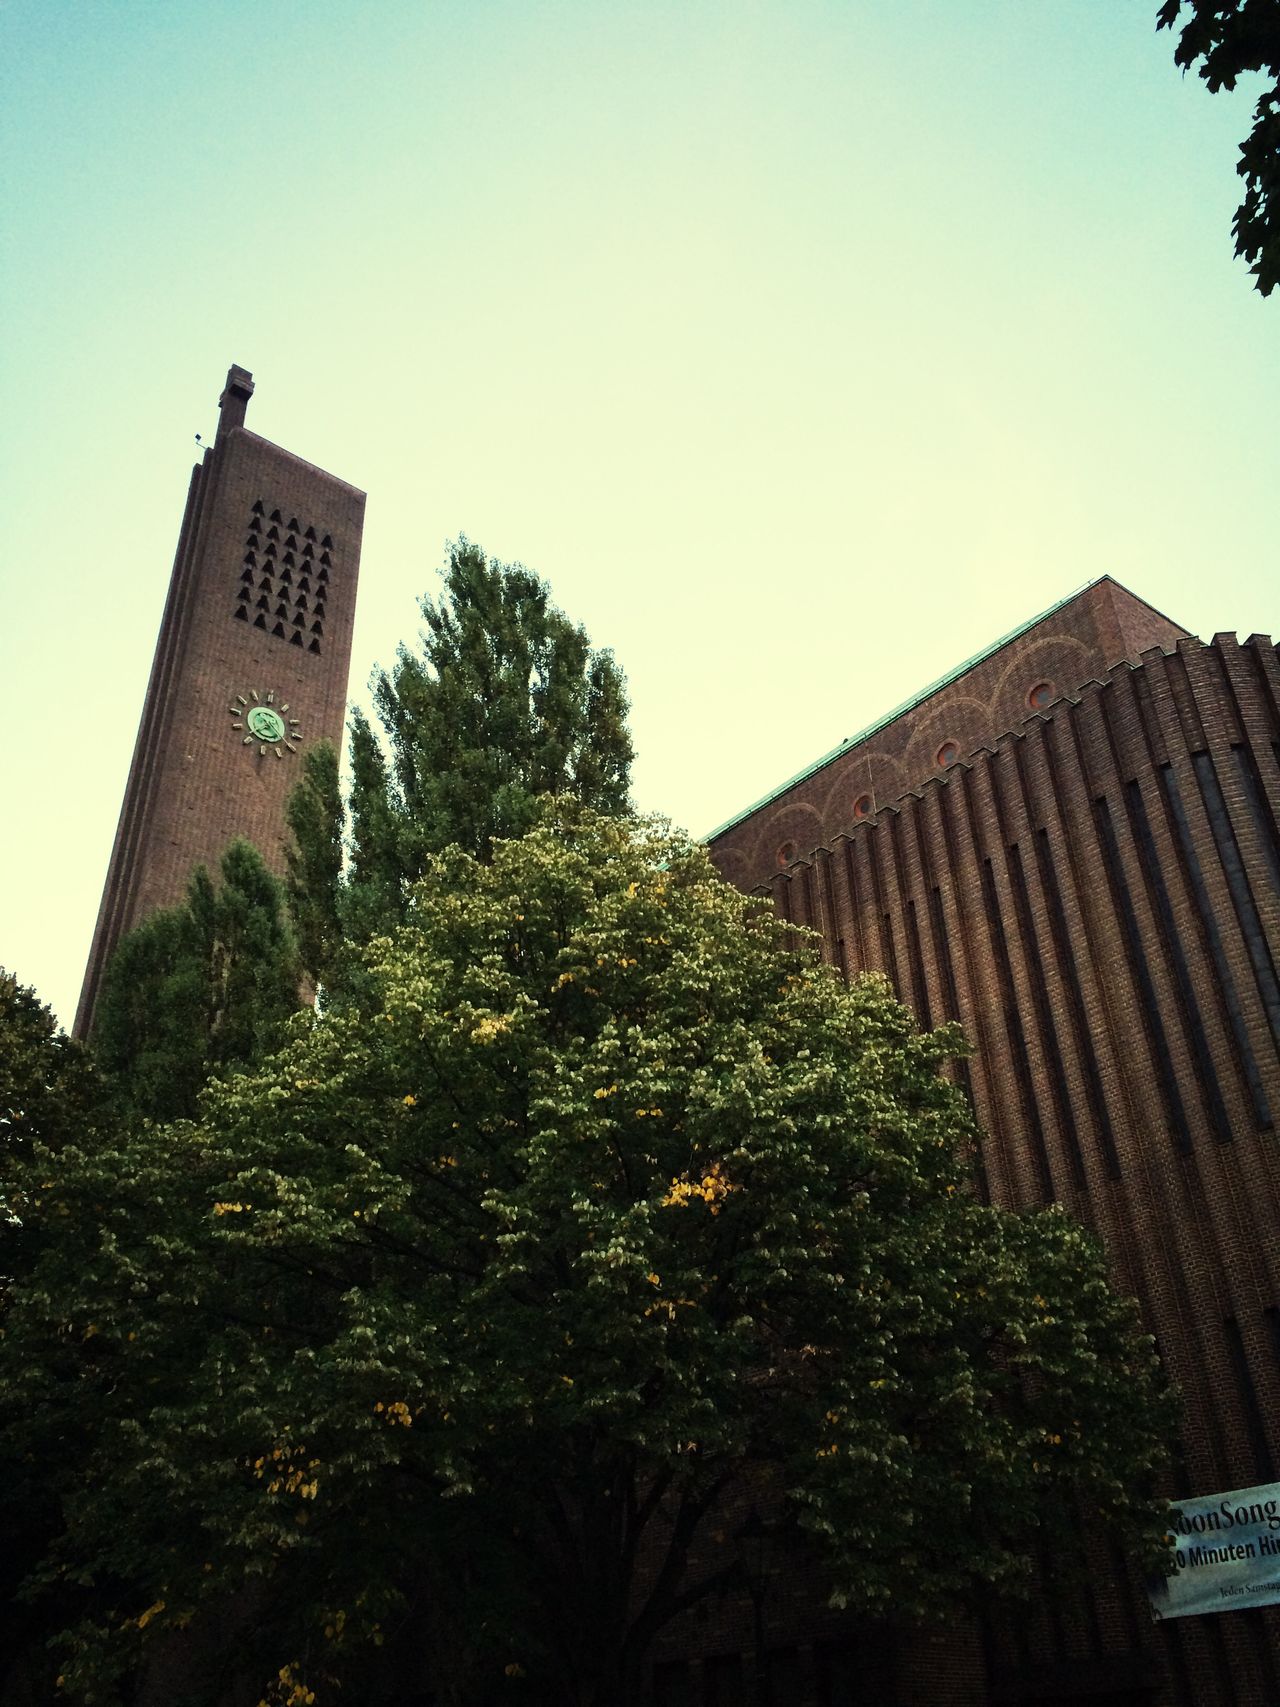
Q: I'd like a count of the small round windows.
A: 4